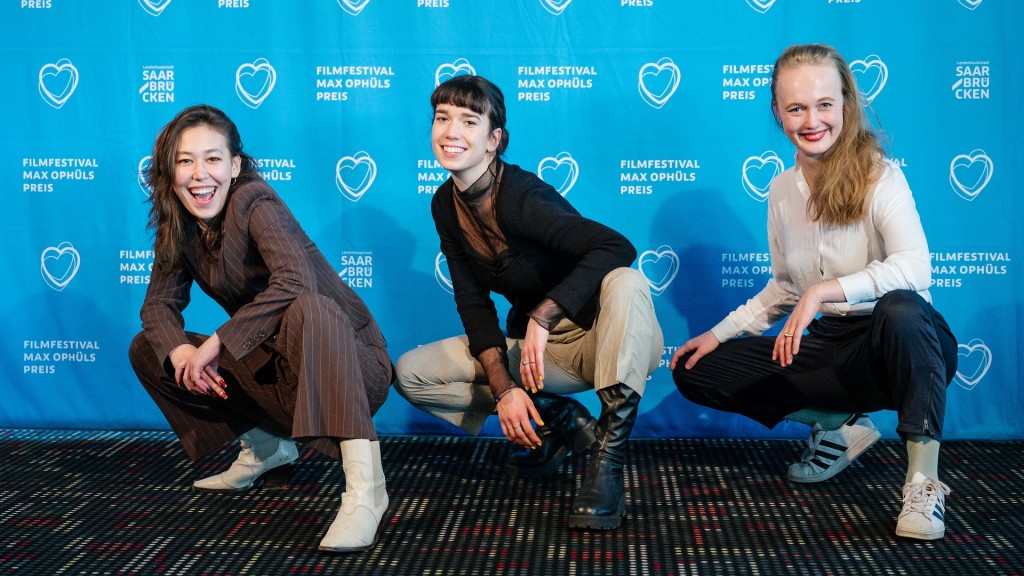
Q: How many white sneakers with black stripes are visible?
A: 2